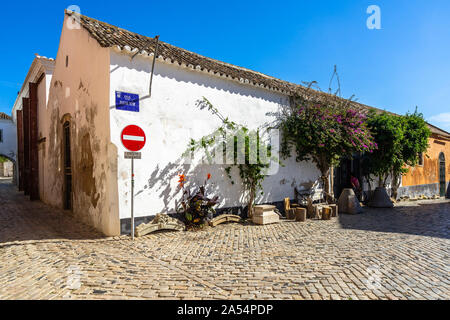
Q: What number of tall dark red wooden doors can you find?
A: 3